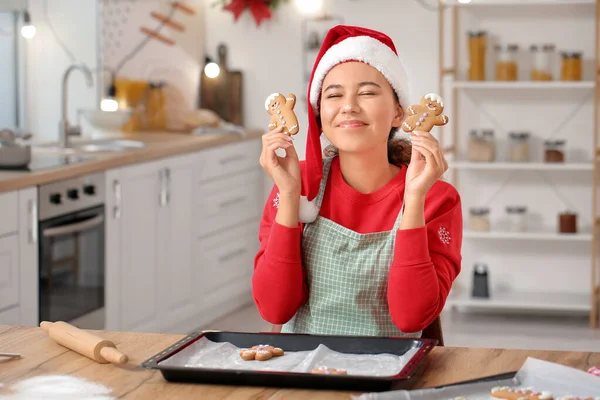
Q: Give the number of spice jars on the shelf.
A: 10